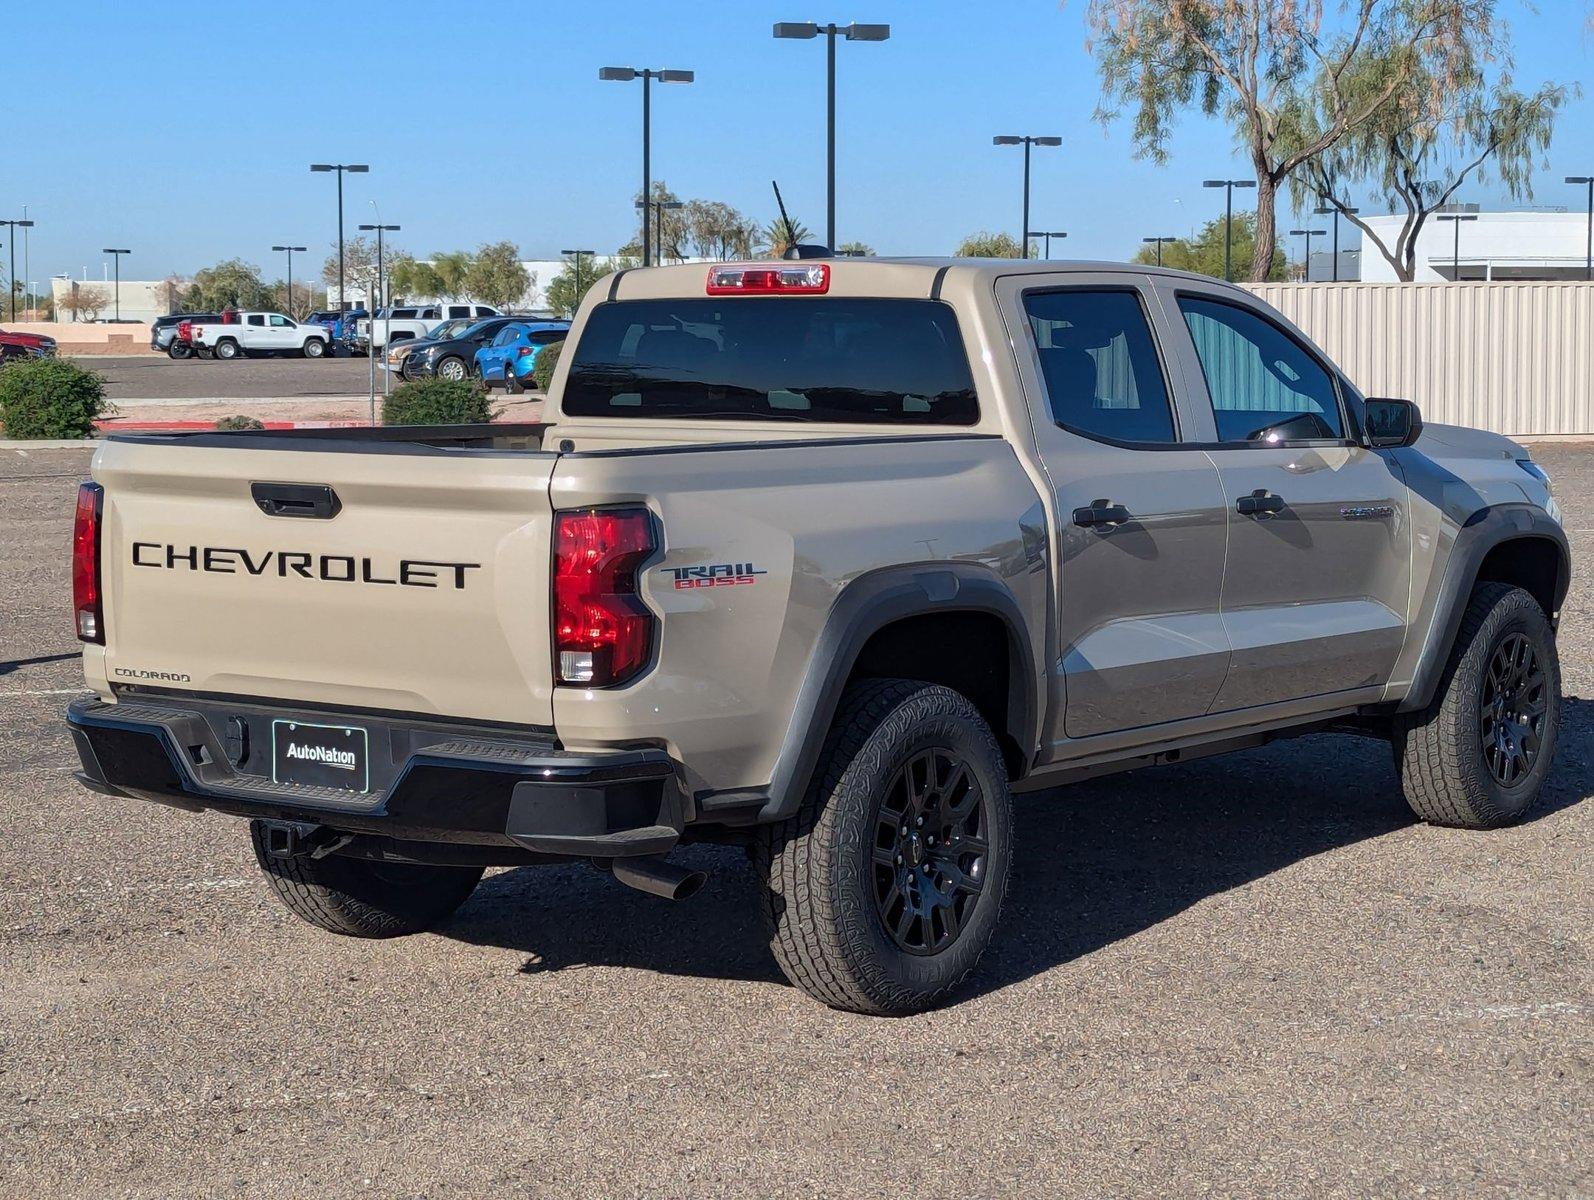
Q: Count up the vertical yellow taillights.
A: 0